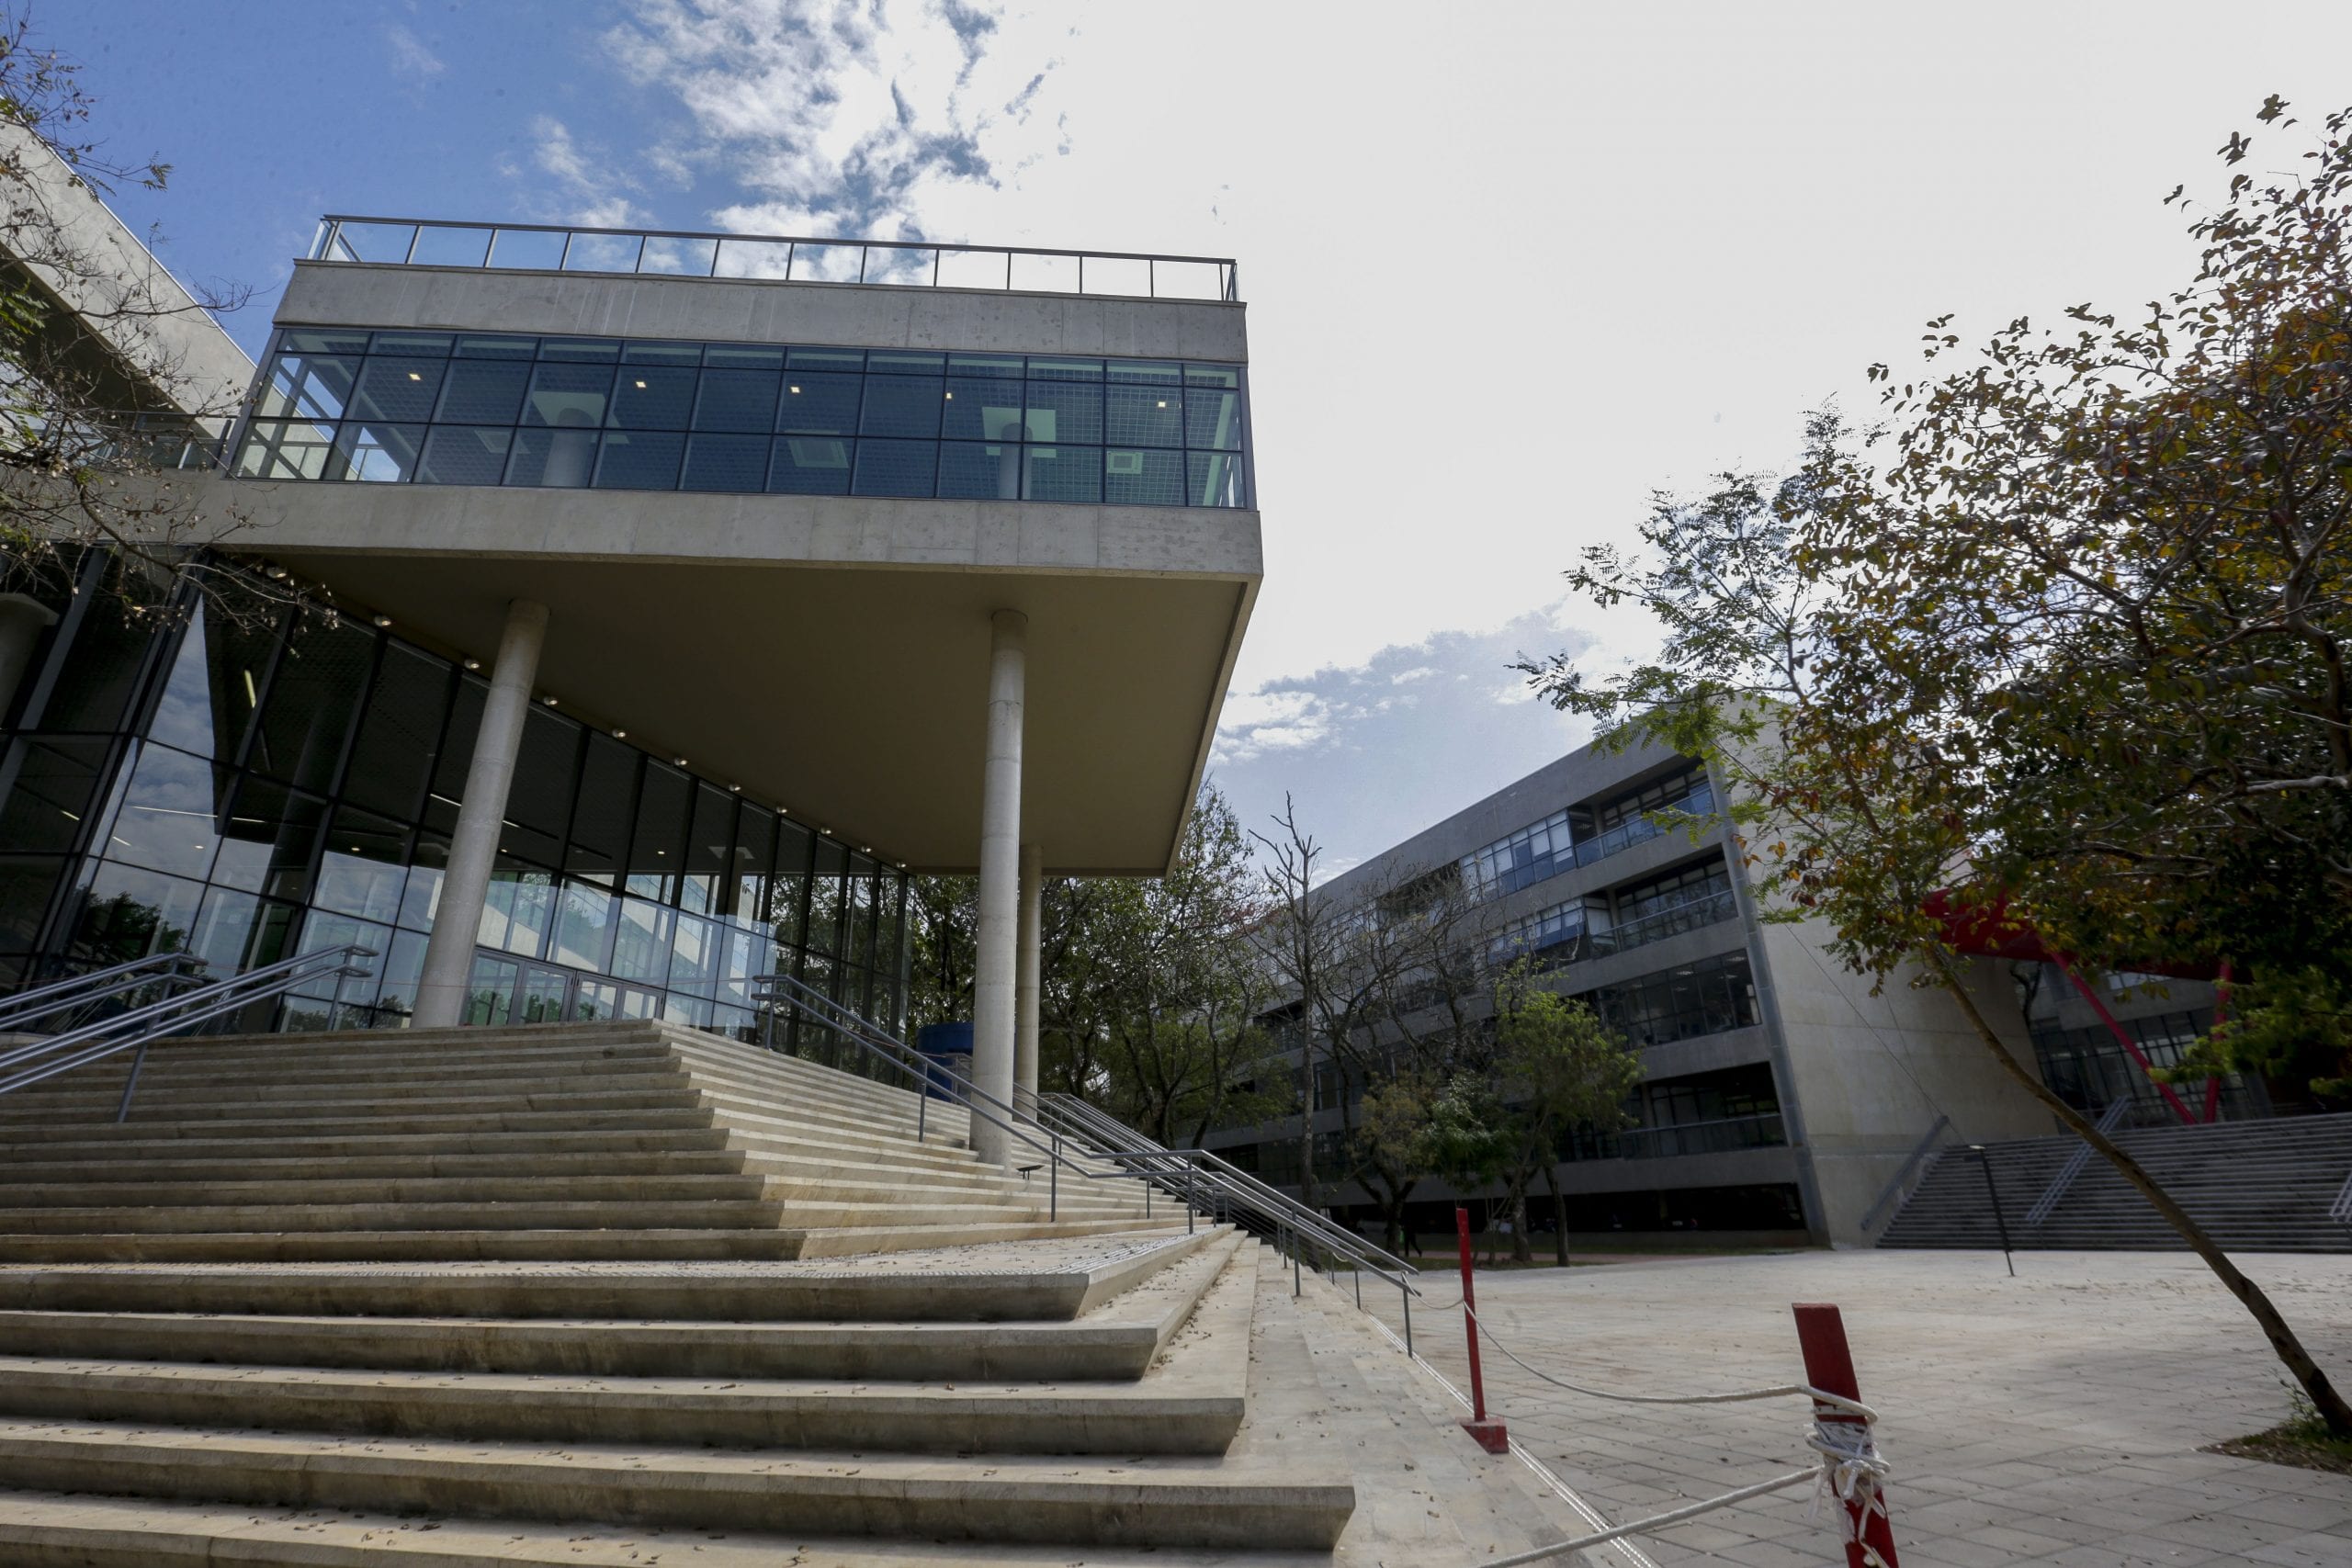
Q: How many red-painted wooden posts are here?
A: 2